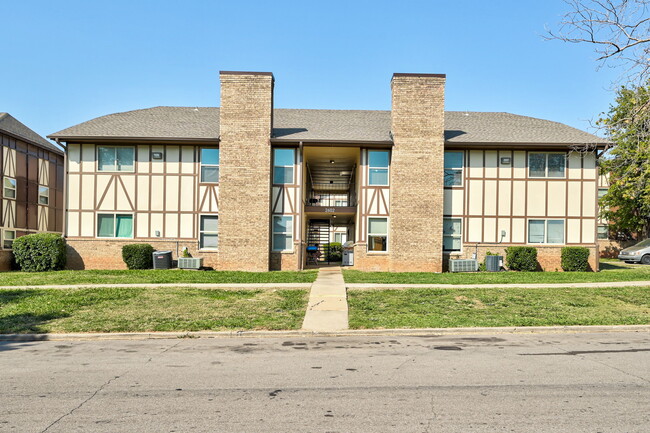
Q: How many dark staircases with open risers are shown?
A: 1